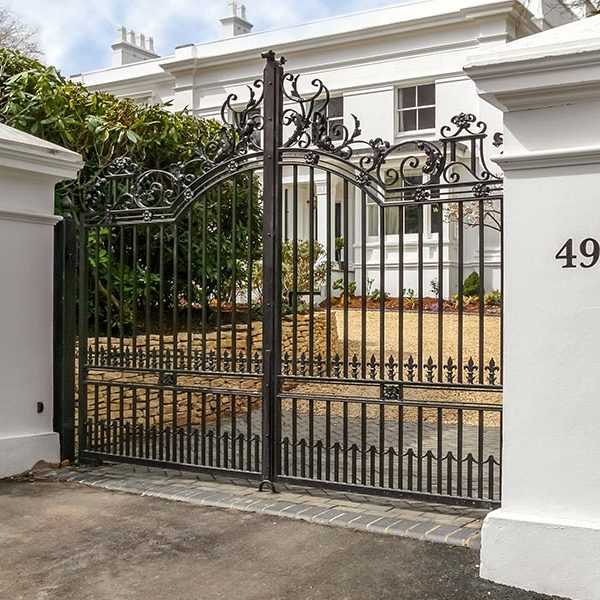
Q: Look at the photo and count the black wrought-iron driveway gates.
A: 2